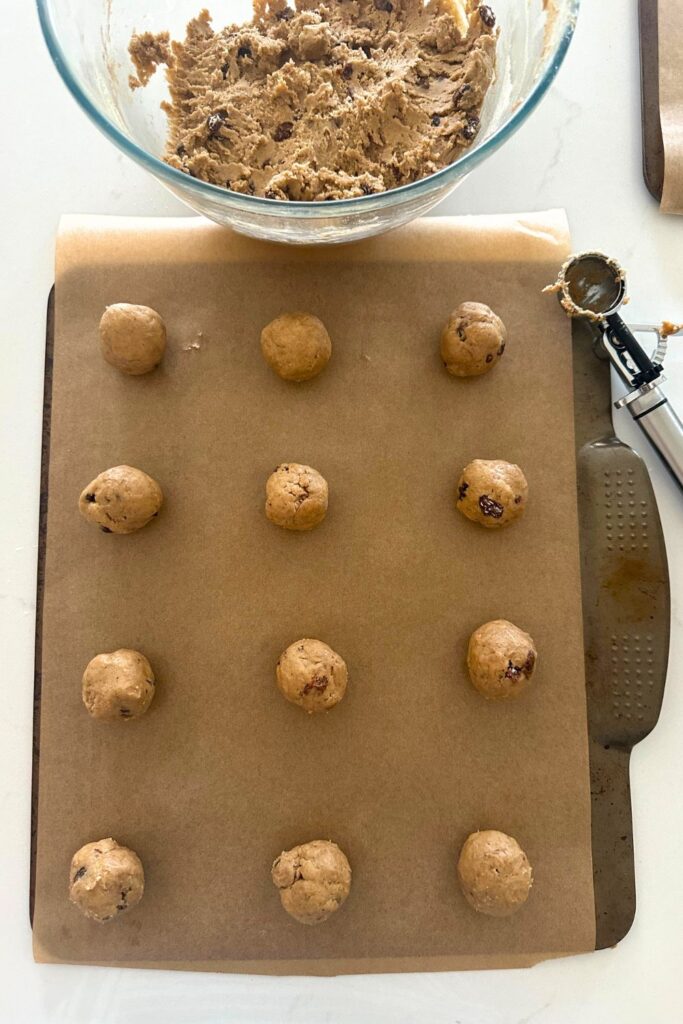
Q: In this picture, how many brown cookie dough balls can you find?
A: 12